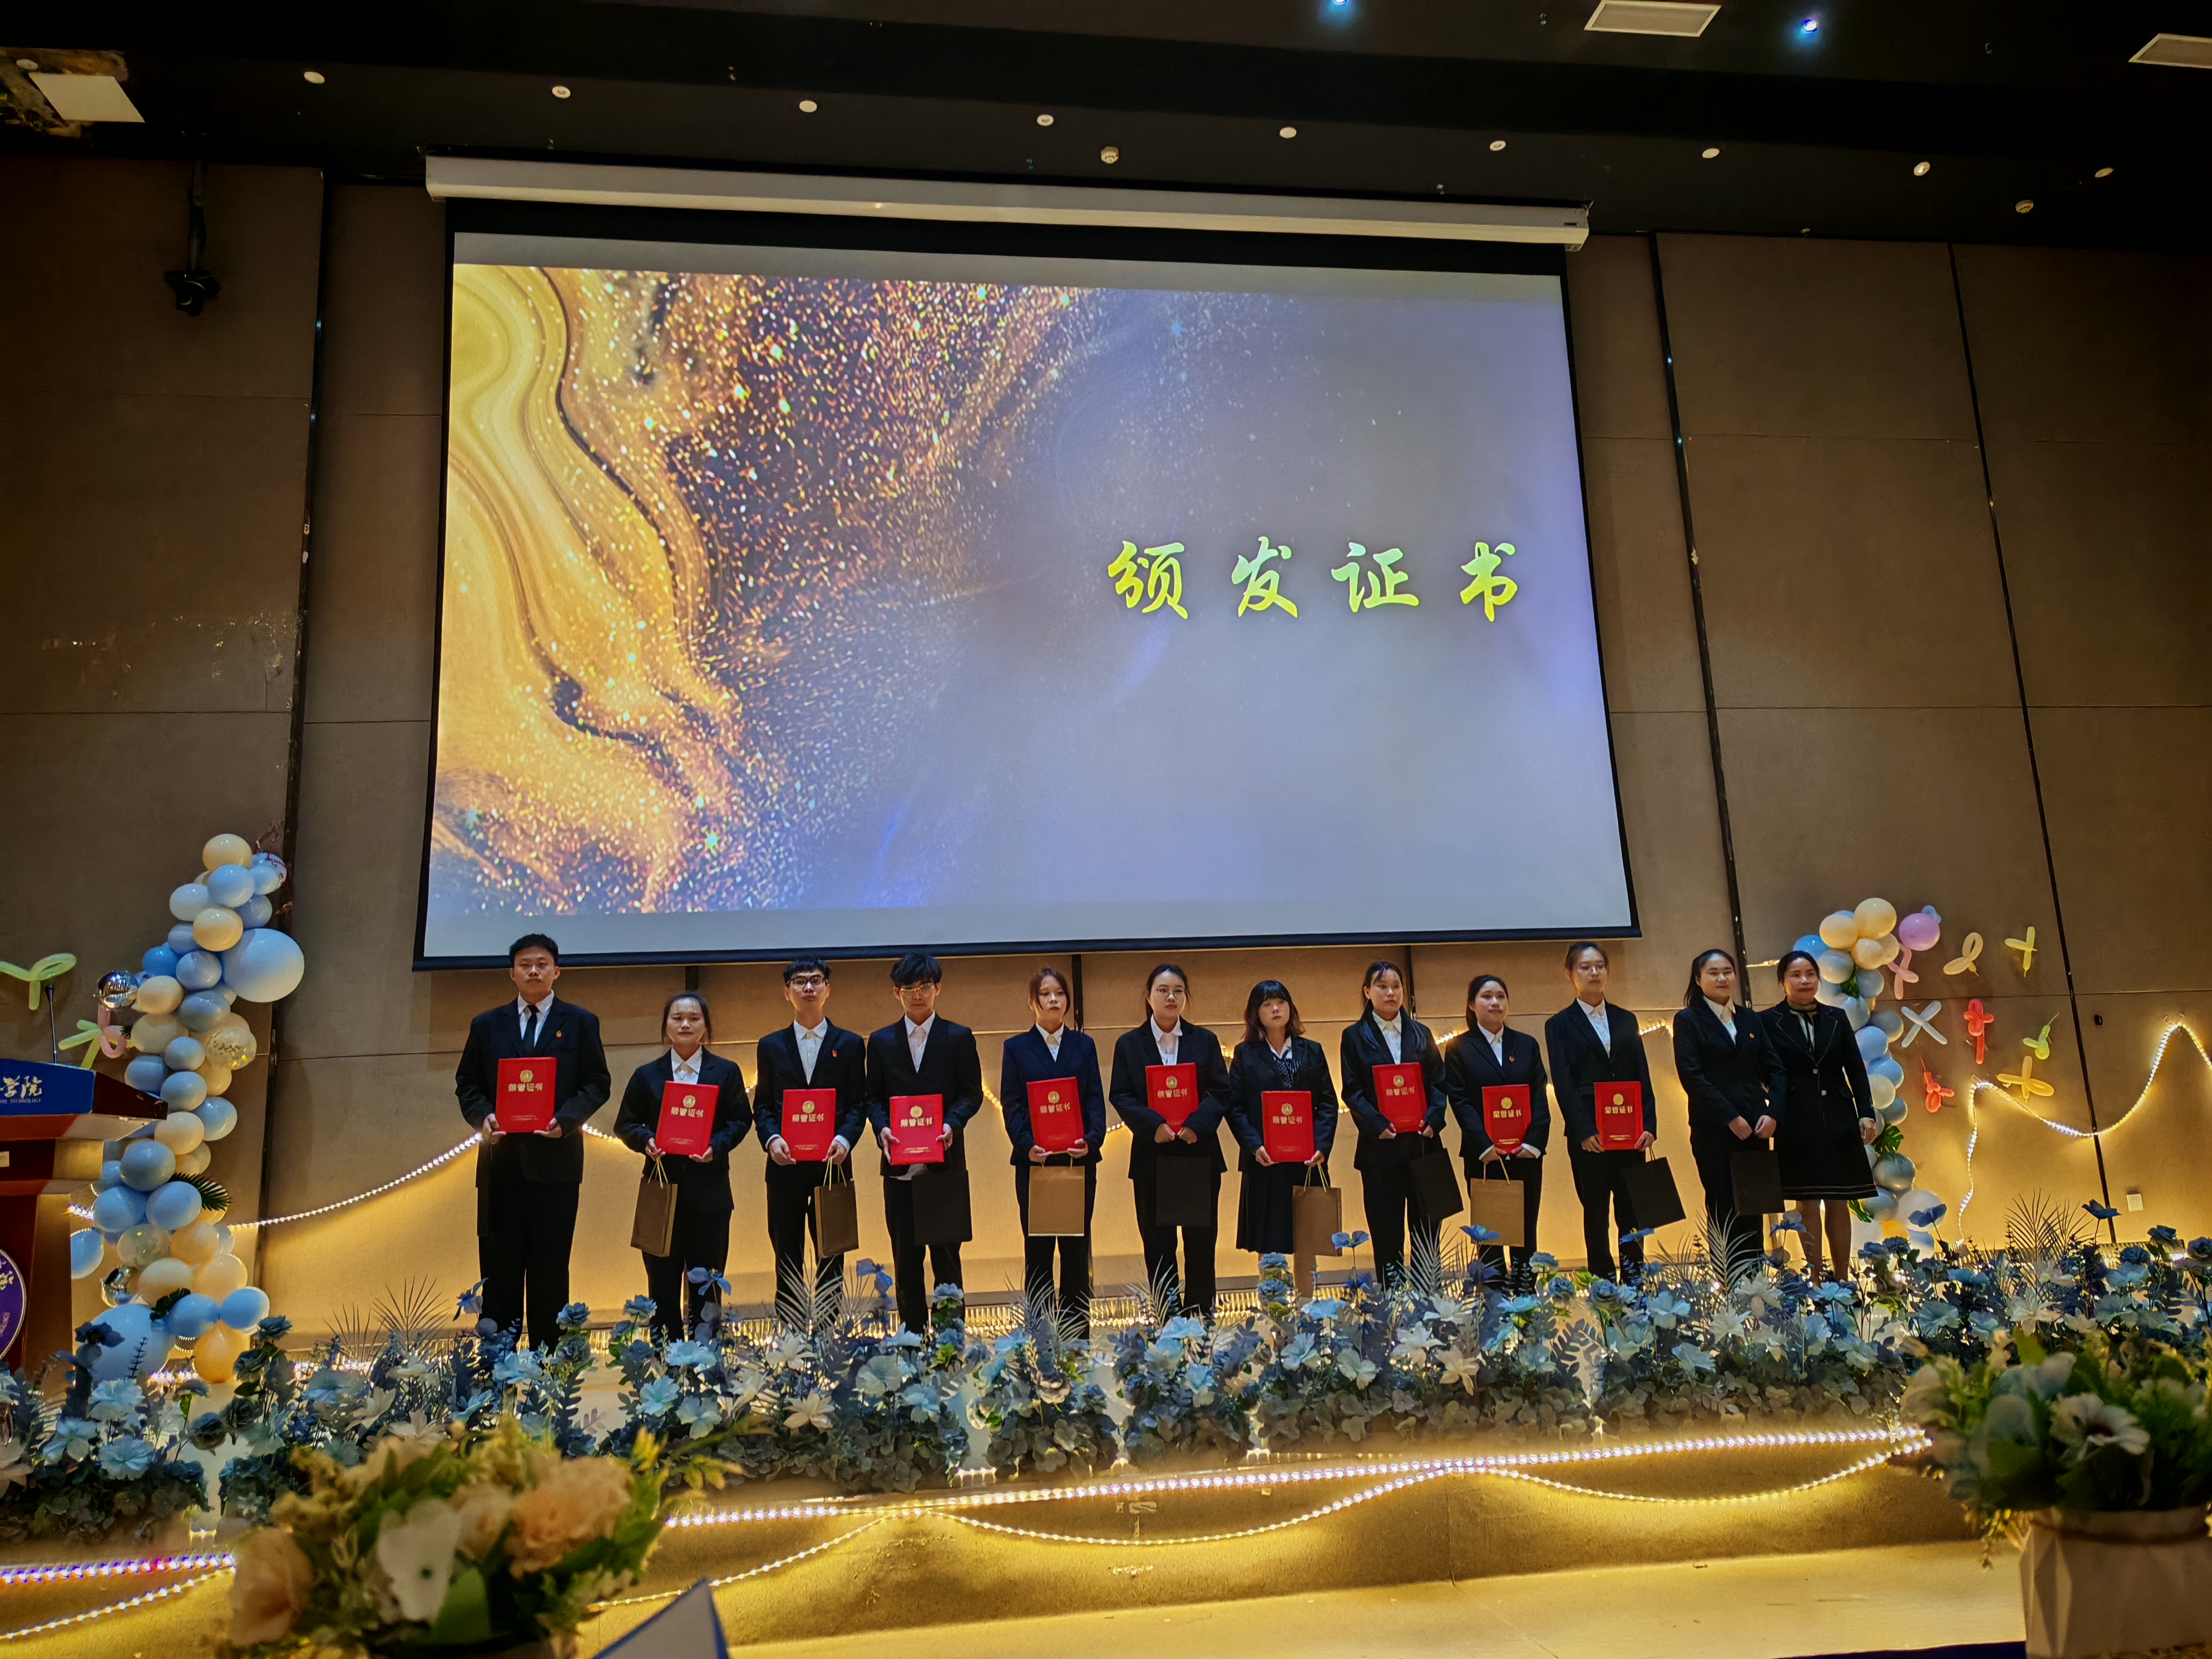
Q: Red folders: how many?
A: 10